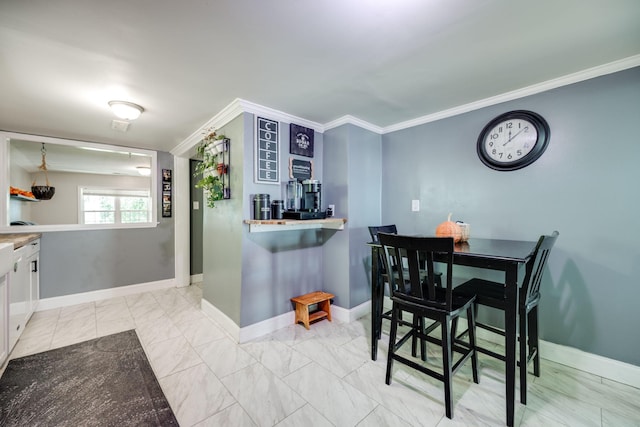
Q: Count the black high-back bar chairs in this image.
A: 3